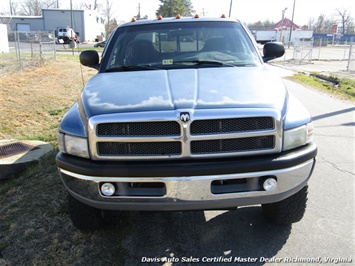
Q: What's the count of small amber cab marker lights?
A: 5